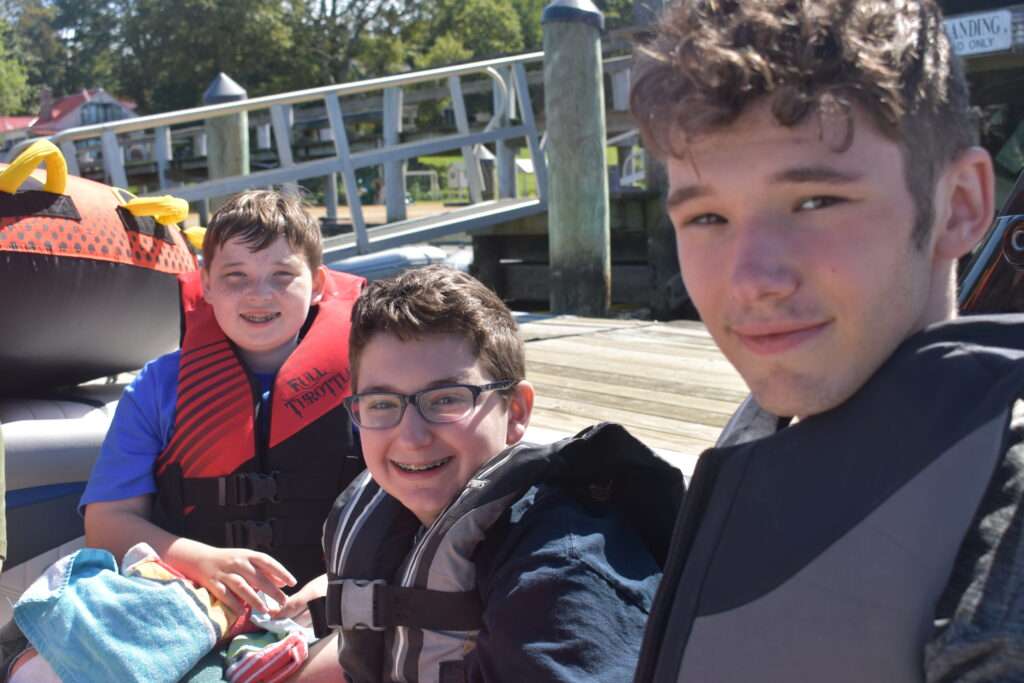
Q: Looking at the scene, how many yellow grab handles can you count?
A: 3